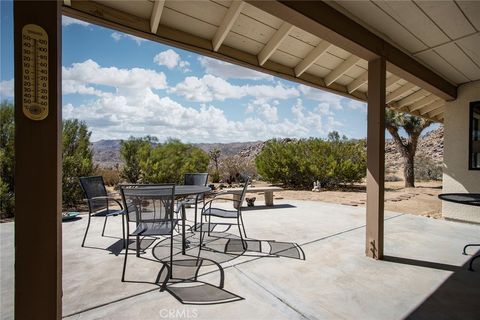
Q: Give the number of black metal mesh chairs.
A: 4